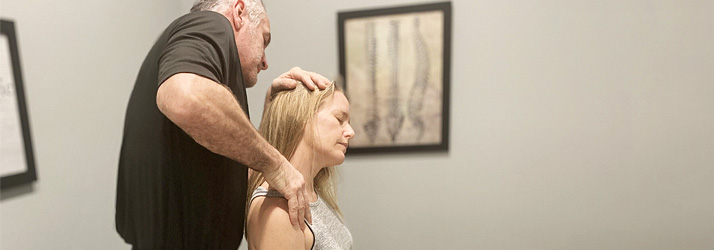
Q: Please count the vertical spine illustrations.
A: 3